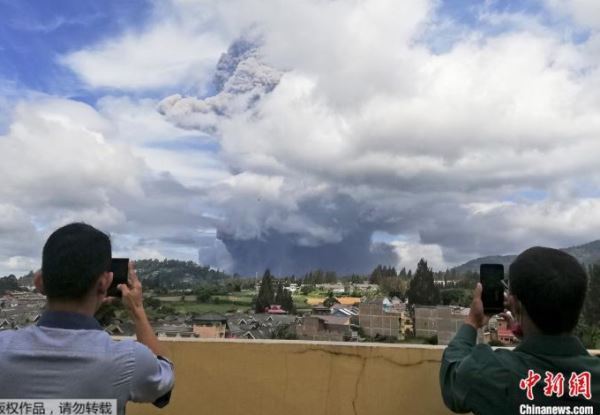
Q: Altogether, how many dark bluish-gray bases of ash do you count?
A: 1